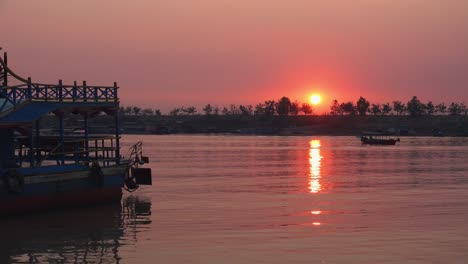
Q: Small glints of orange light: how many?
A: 2